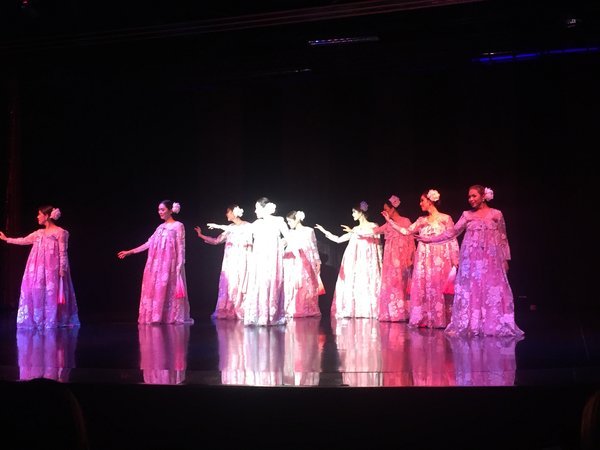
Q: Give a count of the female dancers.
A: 9